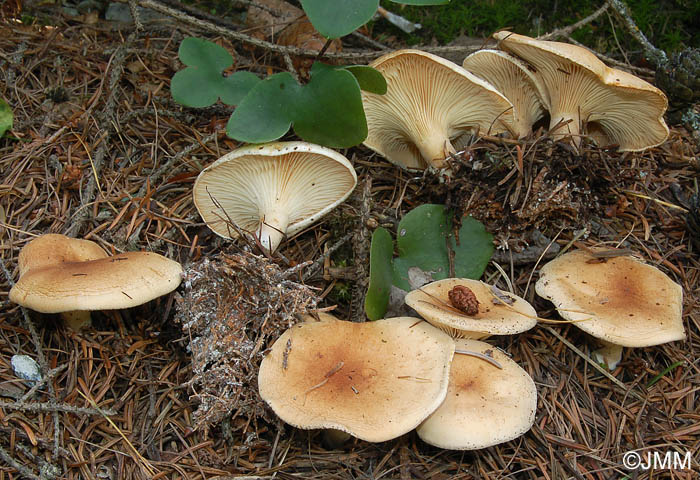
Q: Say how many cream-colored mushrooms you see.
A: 9